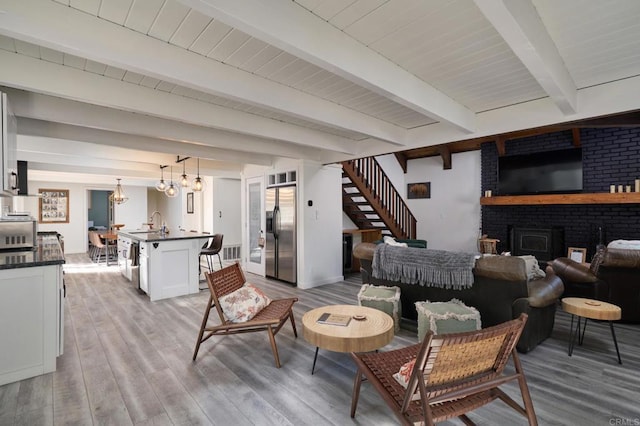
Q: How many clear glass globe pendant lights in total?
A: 4